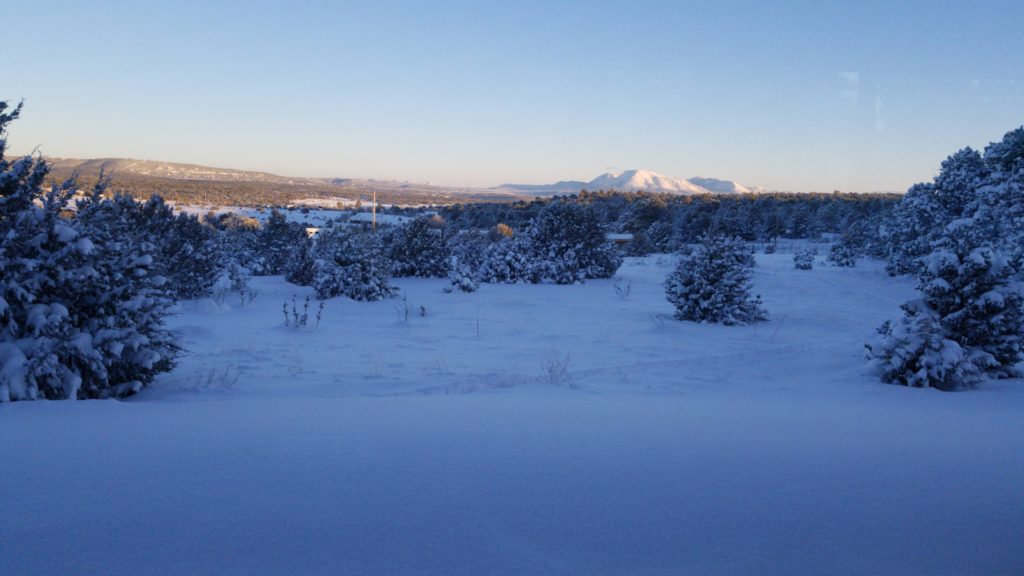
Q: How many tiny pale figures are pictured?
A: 0